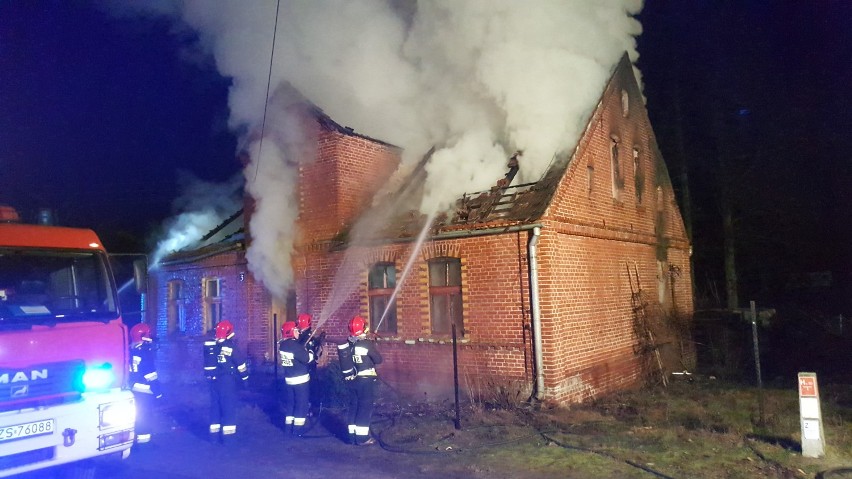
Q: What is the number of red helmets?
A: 5